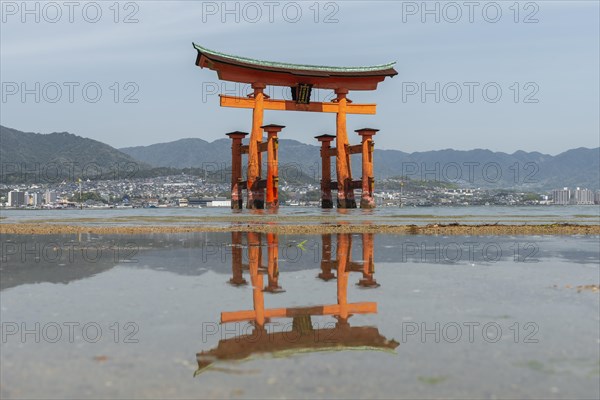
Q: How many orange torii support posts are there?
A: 6